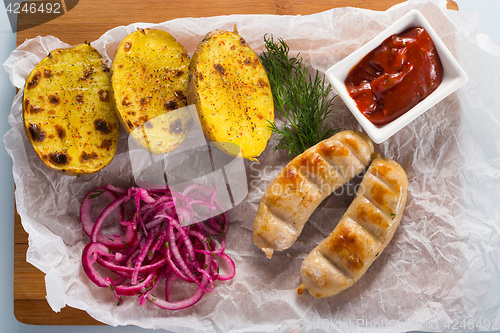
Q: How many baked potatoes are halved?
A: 3